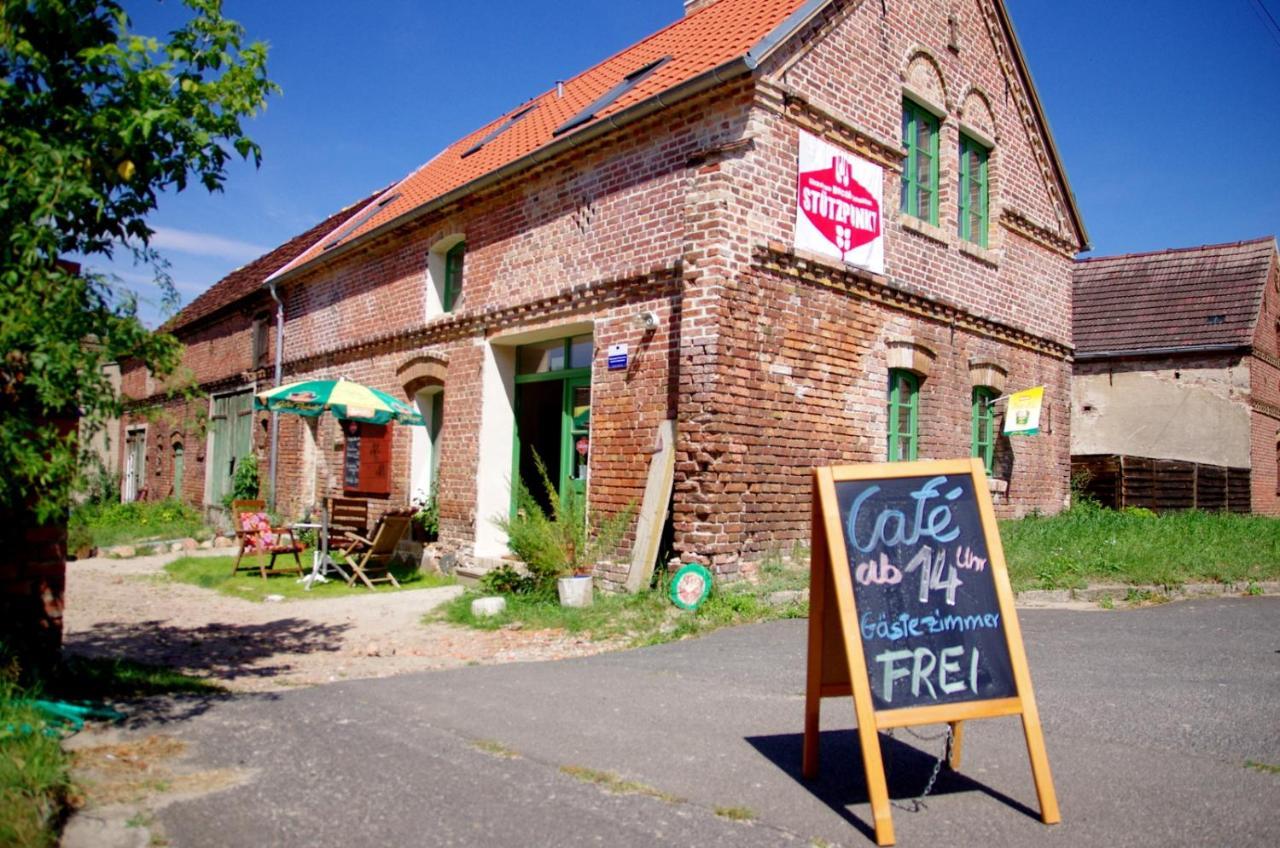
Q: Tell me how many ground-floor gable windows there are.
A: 2